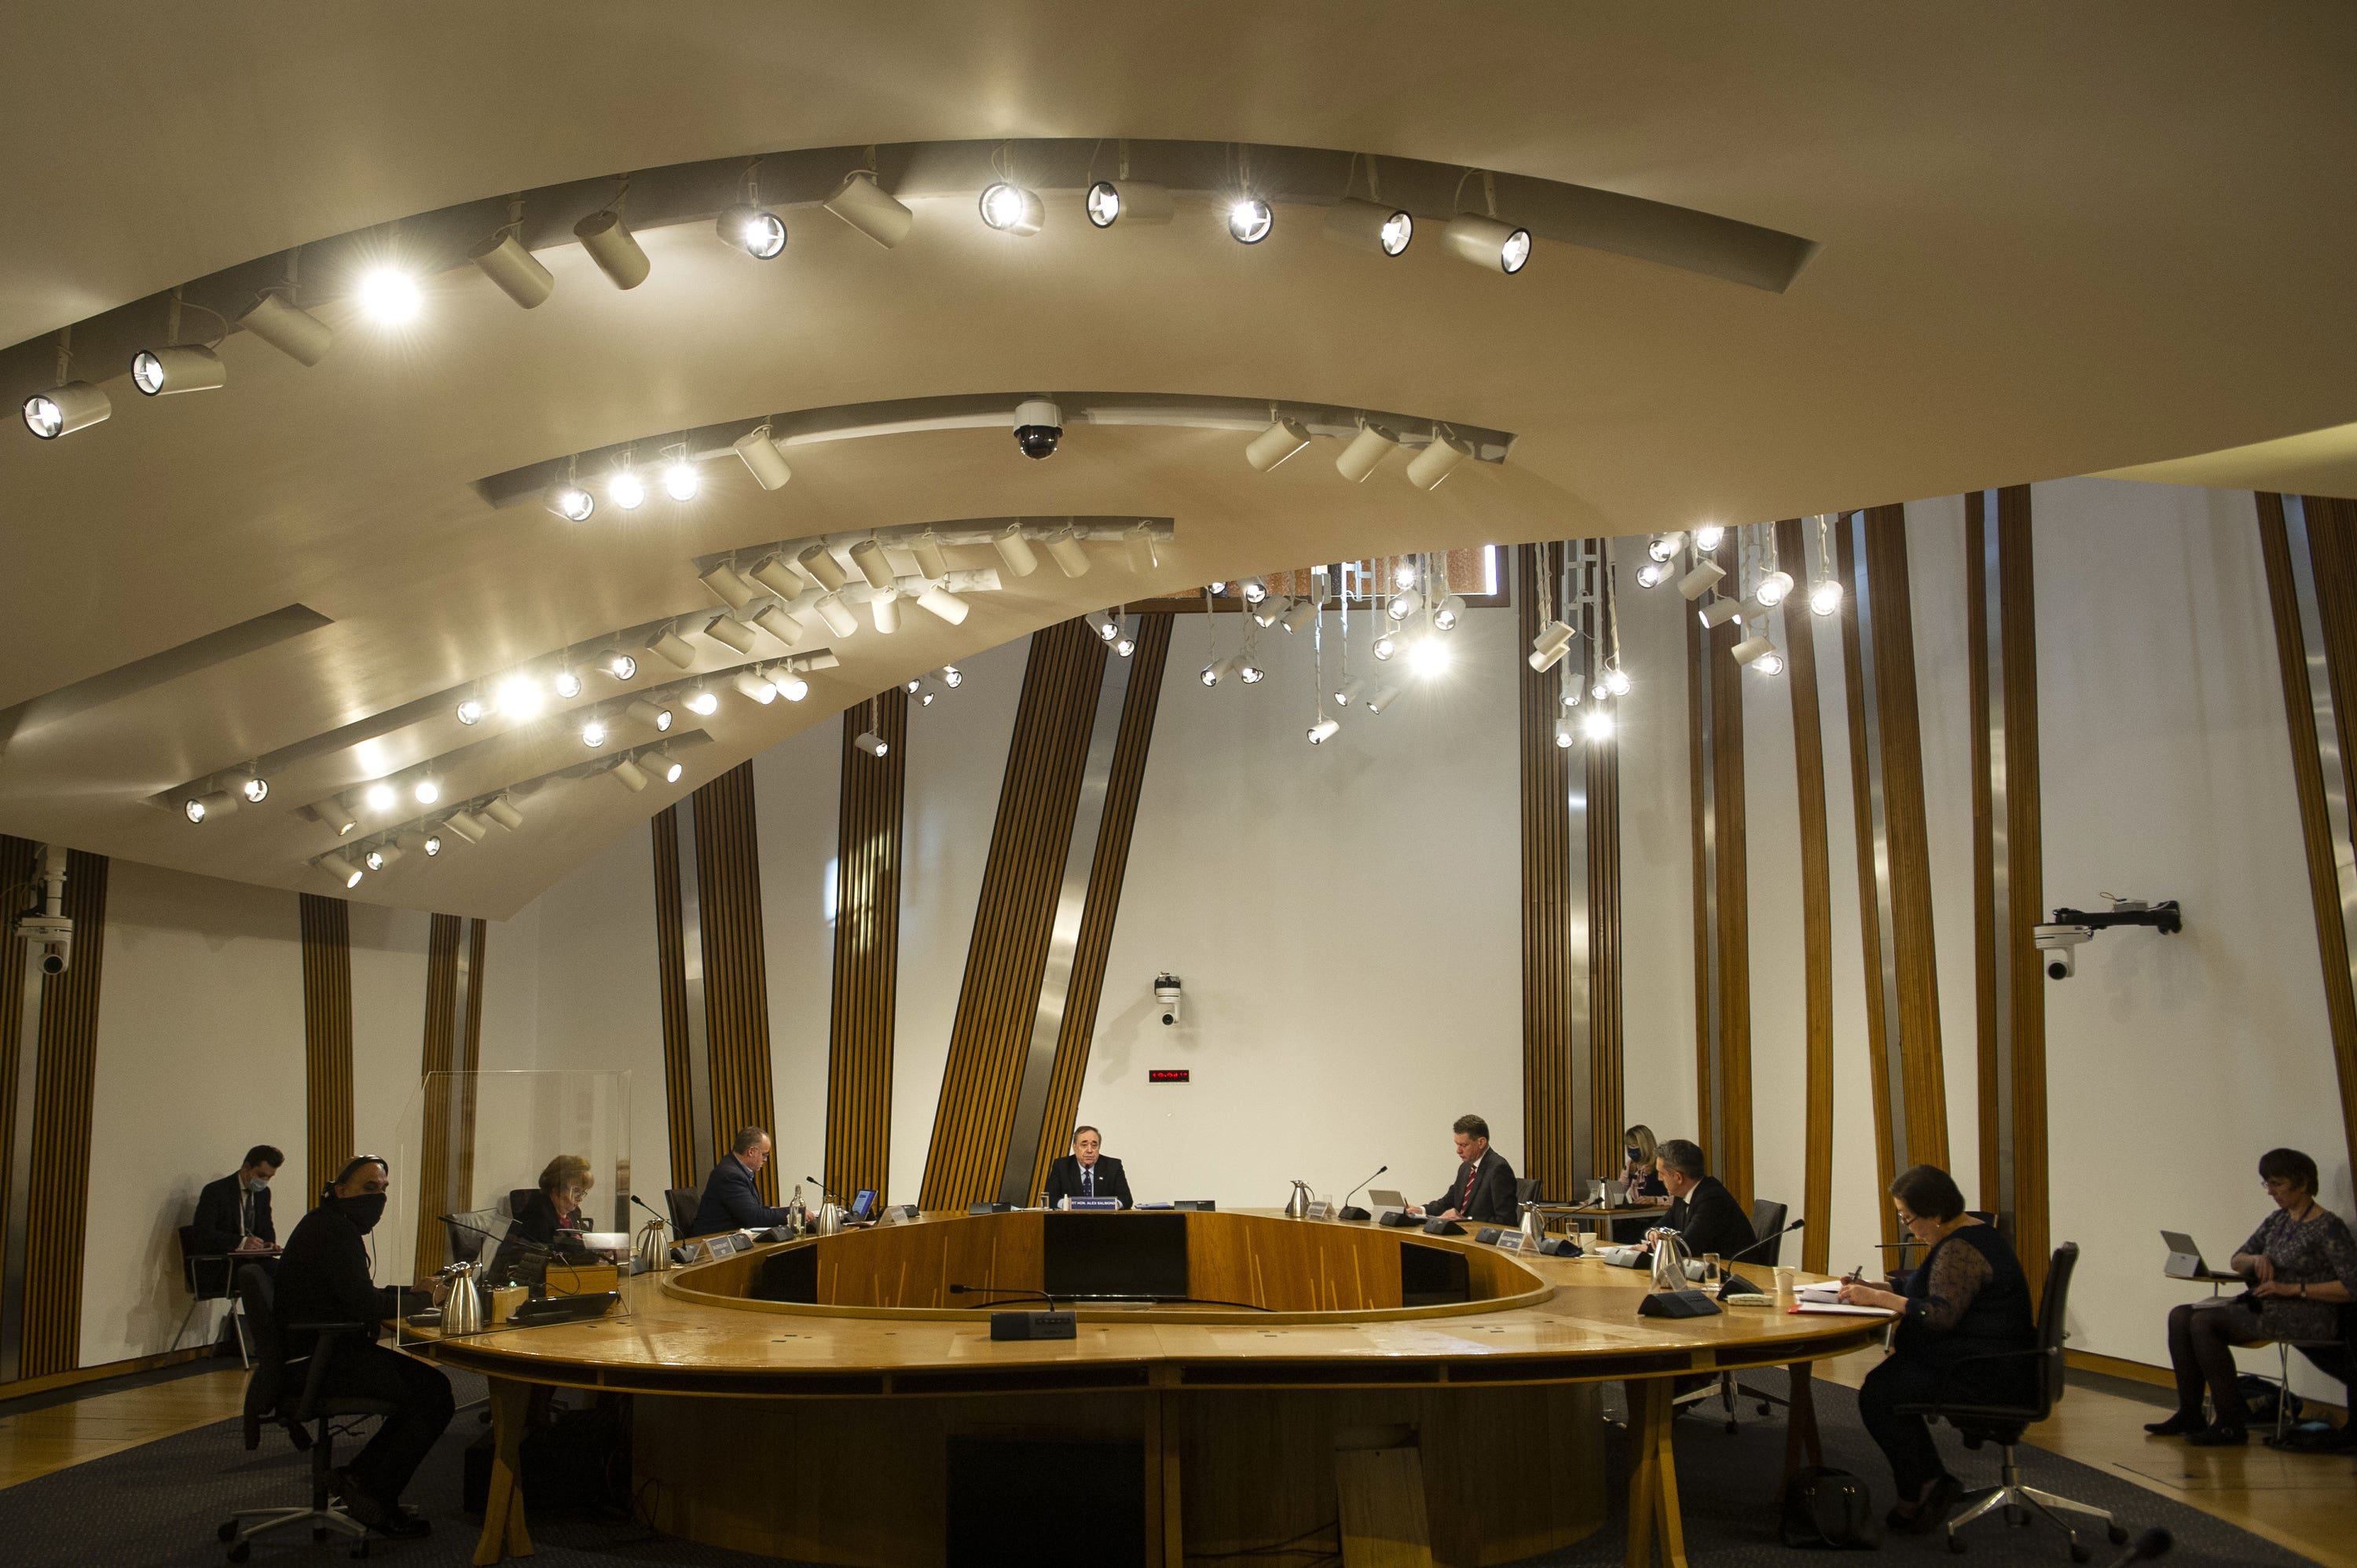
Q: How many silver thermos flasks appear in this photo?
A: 7